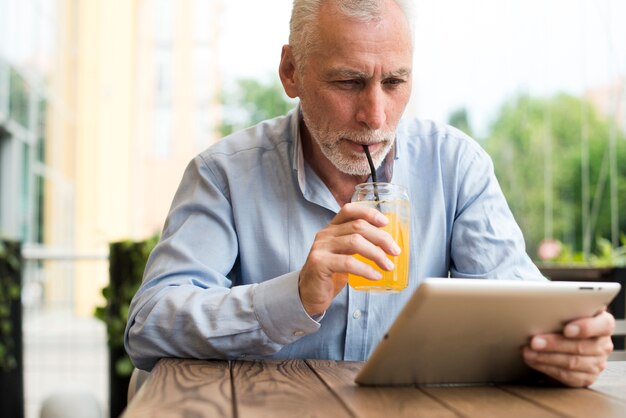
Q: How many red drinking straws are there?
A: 0